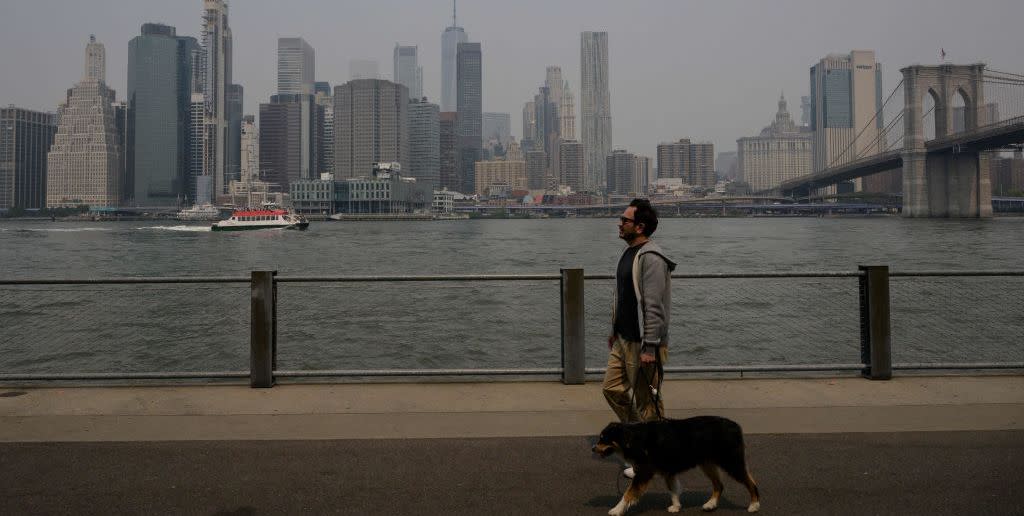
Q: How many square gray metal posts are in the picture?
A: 3